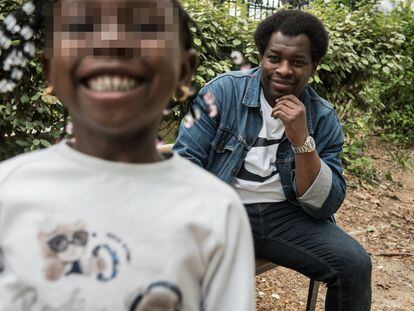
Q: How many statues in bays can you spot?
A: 0